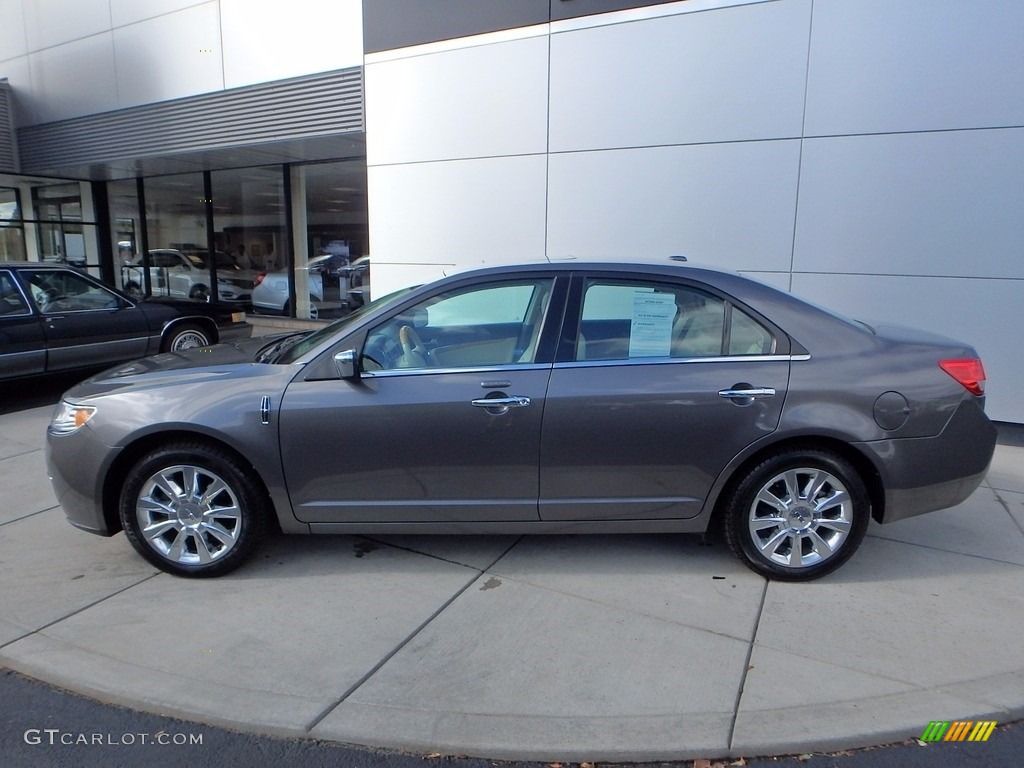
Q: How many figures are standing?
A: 2